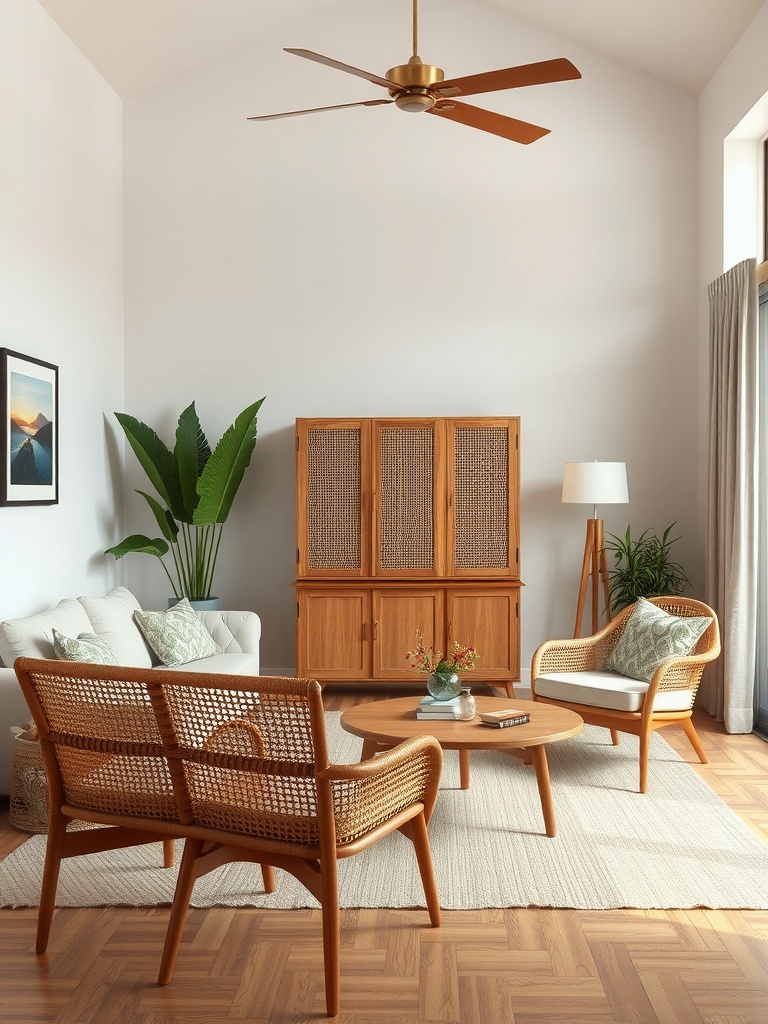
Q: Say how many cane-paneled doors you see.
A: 3